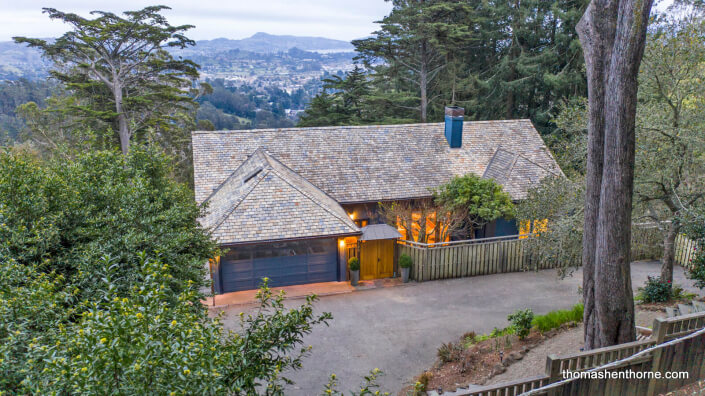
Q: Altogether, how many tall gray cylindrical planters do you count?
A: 2